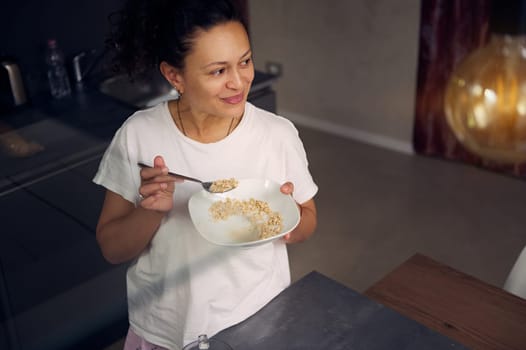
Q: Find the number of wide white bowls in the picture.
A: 1